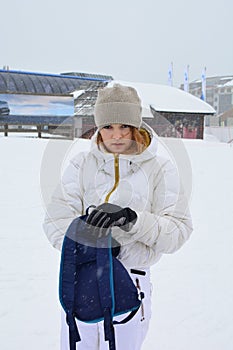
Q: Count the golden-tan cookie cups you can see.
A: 0